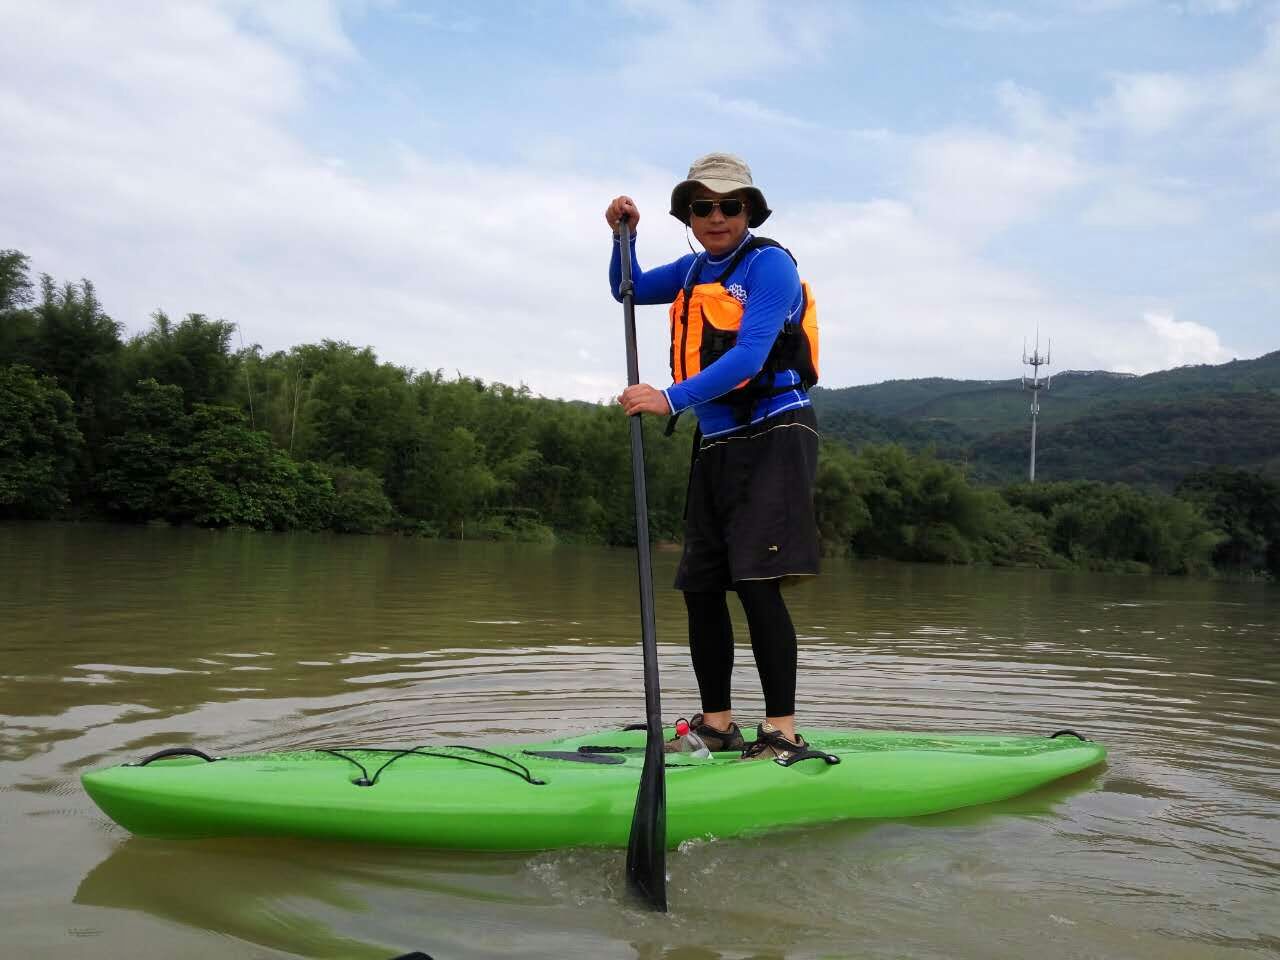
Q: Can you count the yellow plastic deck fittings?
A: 0